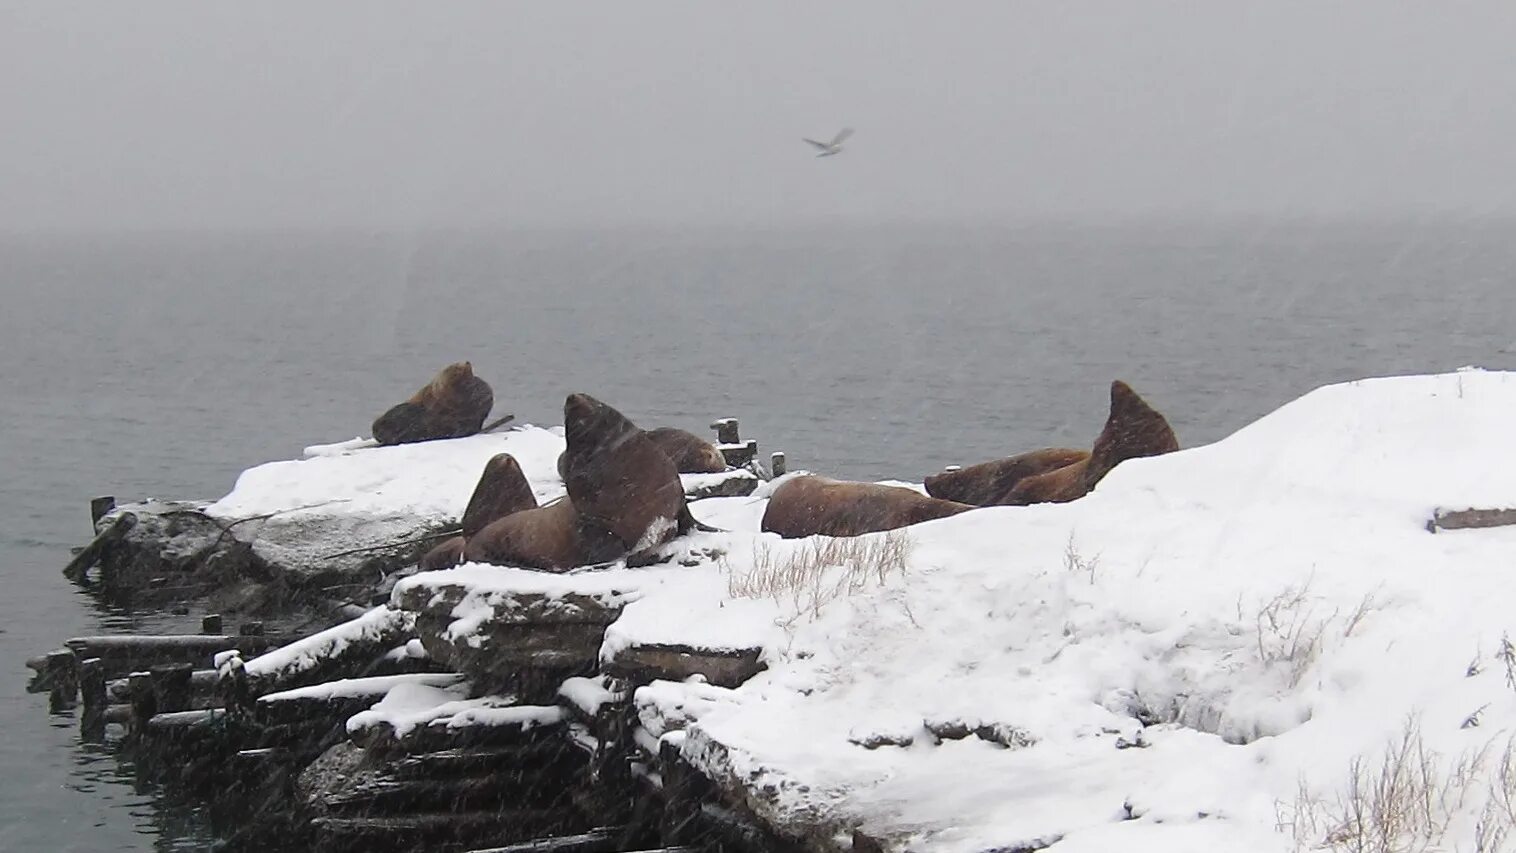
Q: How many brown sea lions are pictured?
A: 7